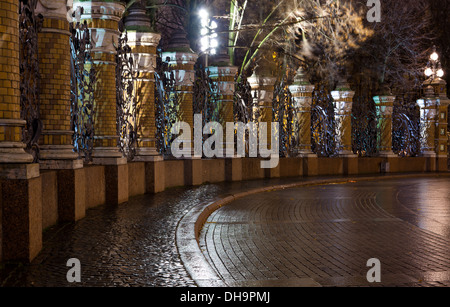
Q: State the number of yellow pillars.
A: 11